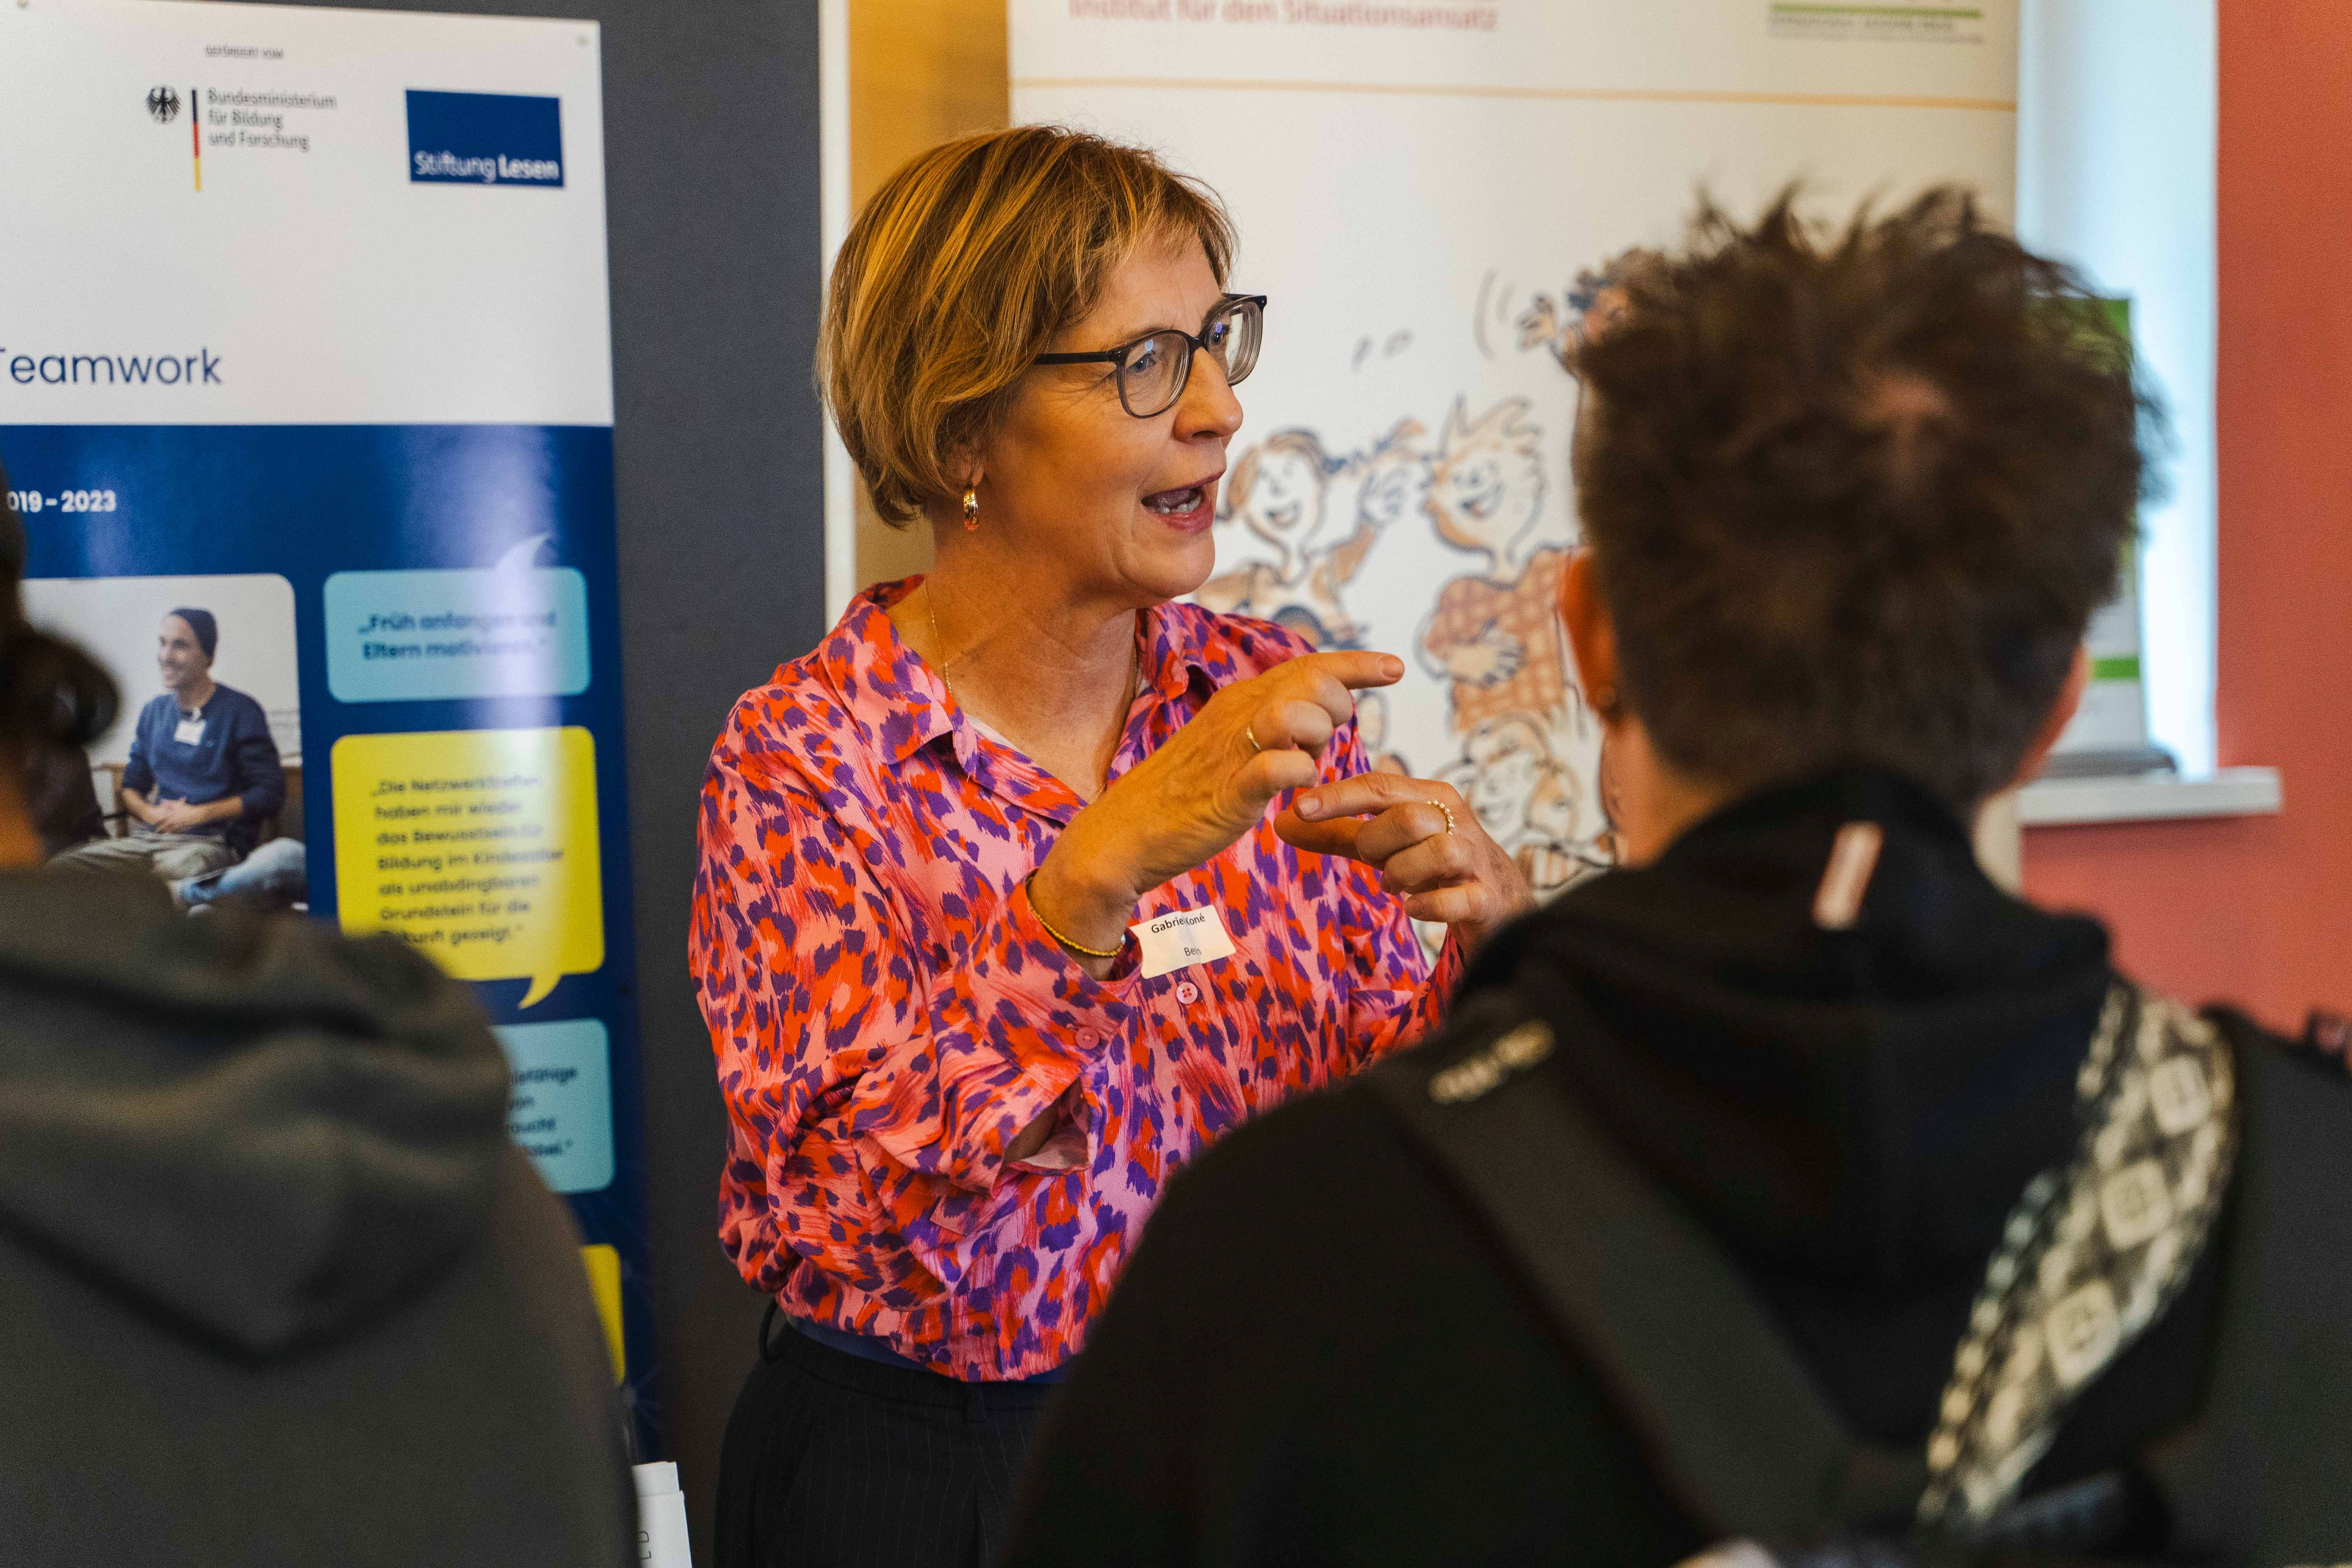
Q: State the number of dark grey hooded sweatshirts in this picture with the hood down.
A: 1